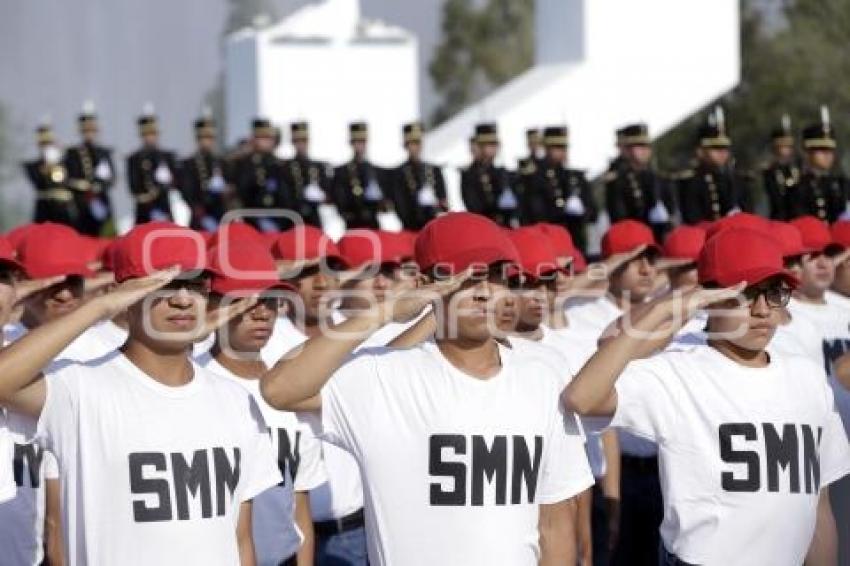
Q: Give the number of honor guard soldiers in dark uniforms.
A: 15